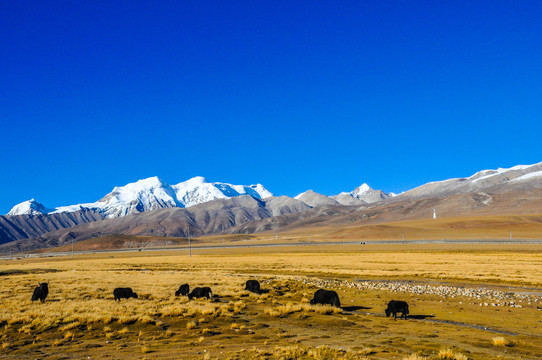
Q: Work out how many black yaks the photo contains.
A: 7